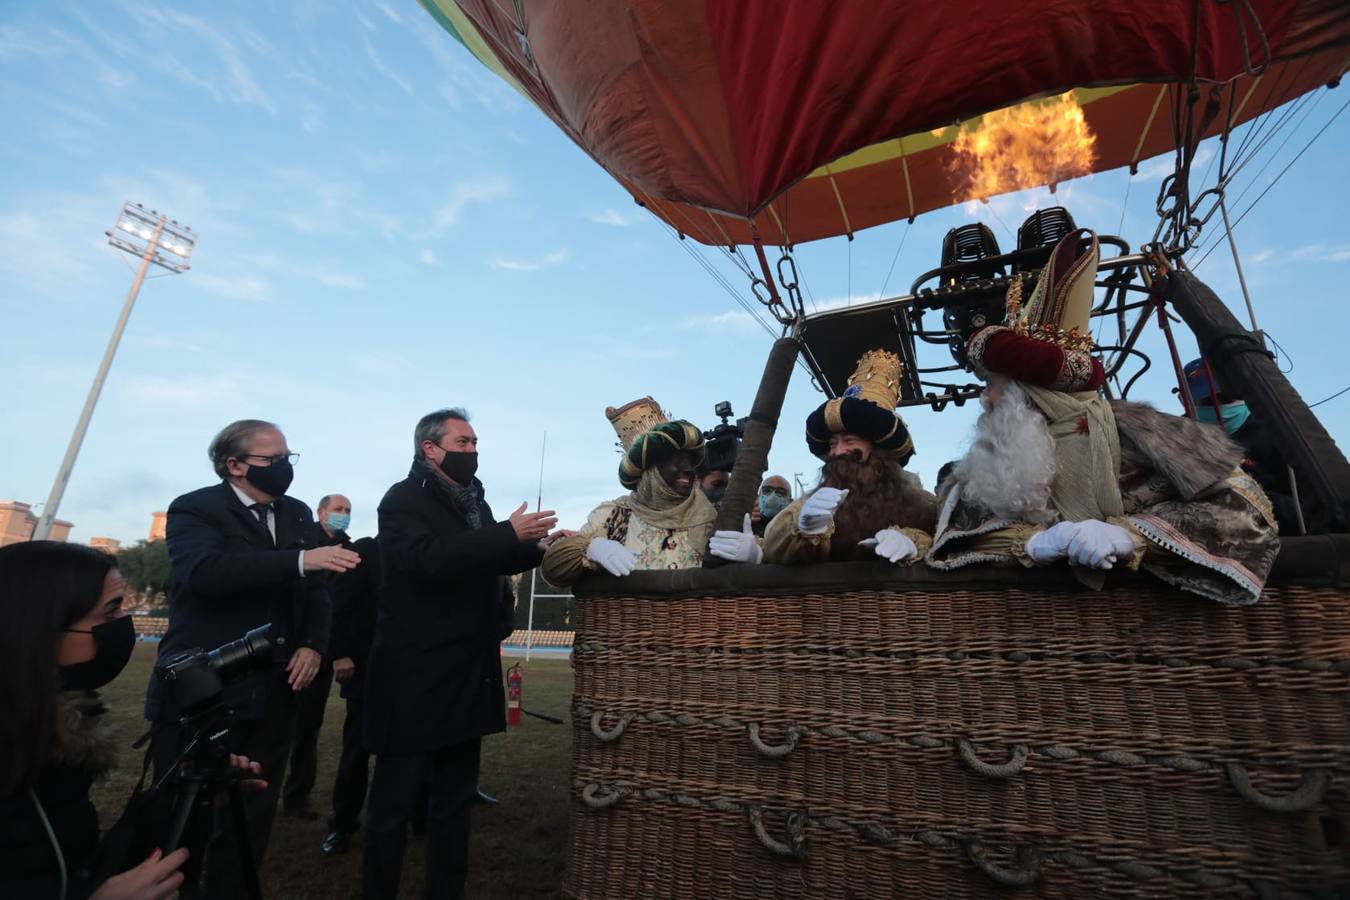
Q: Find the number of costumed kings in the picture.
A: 3